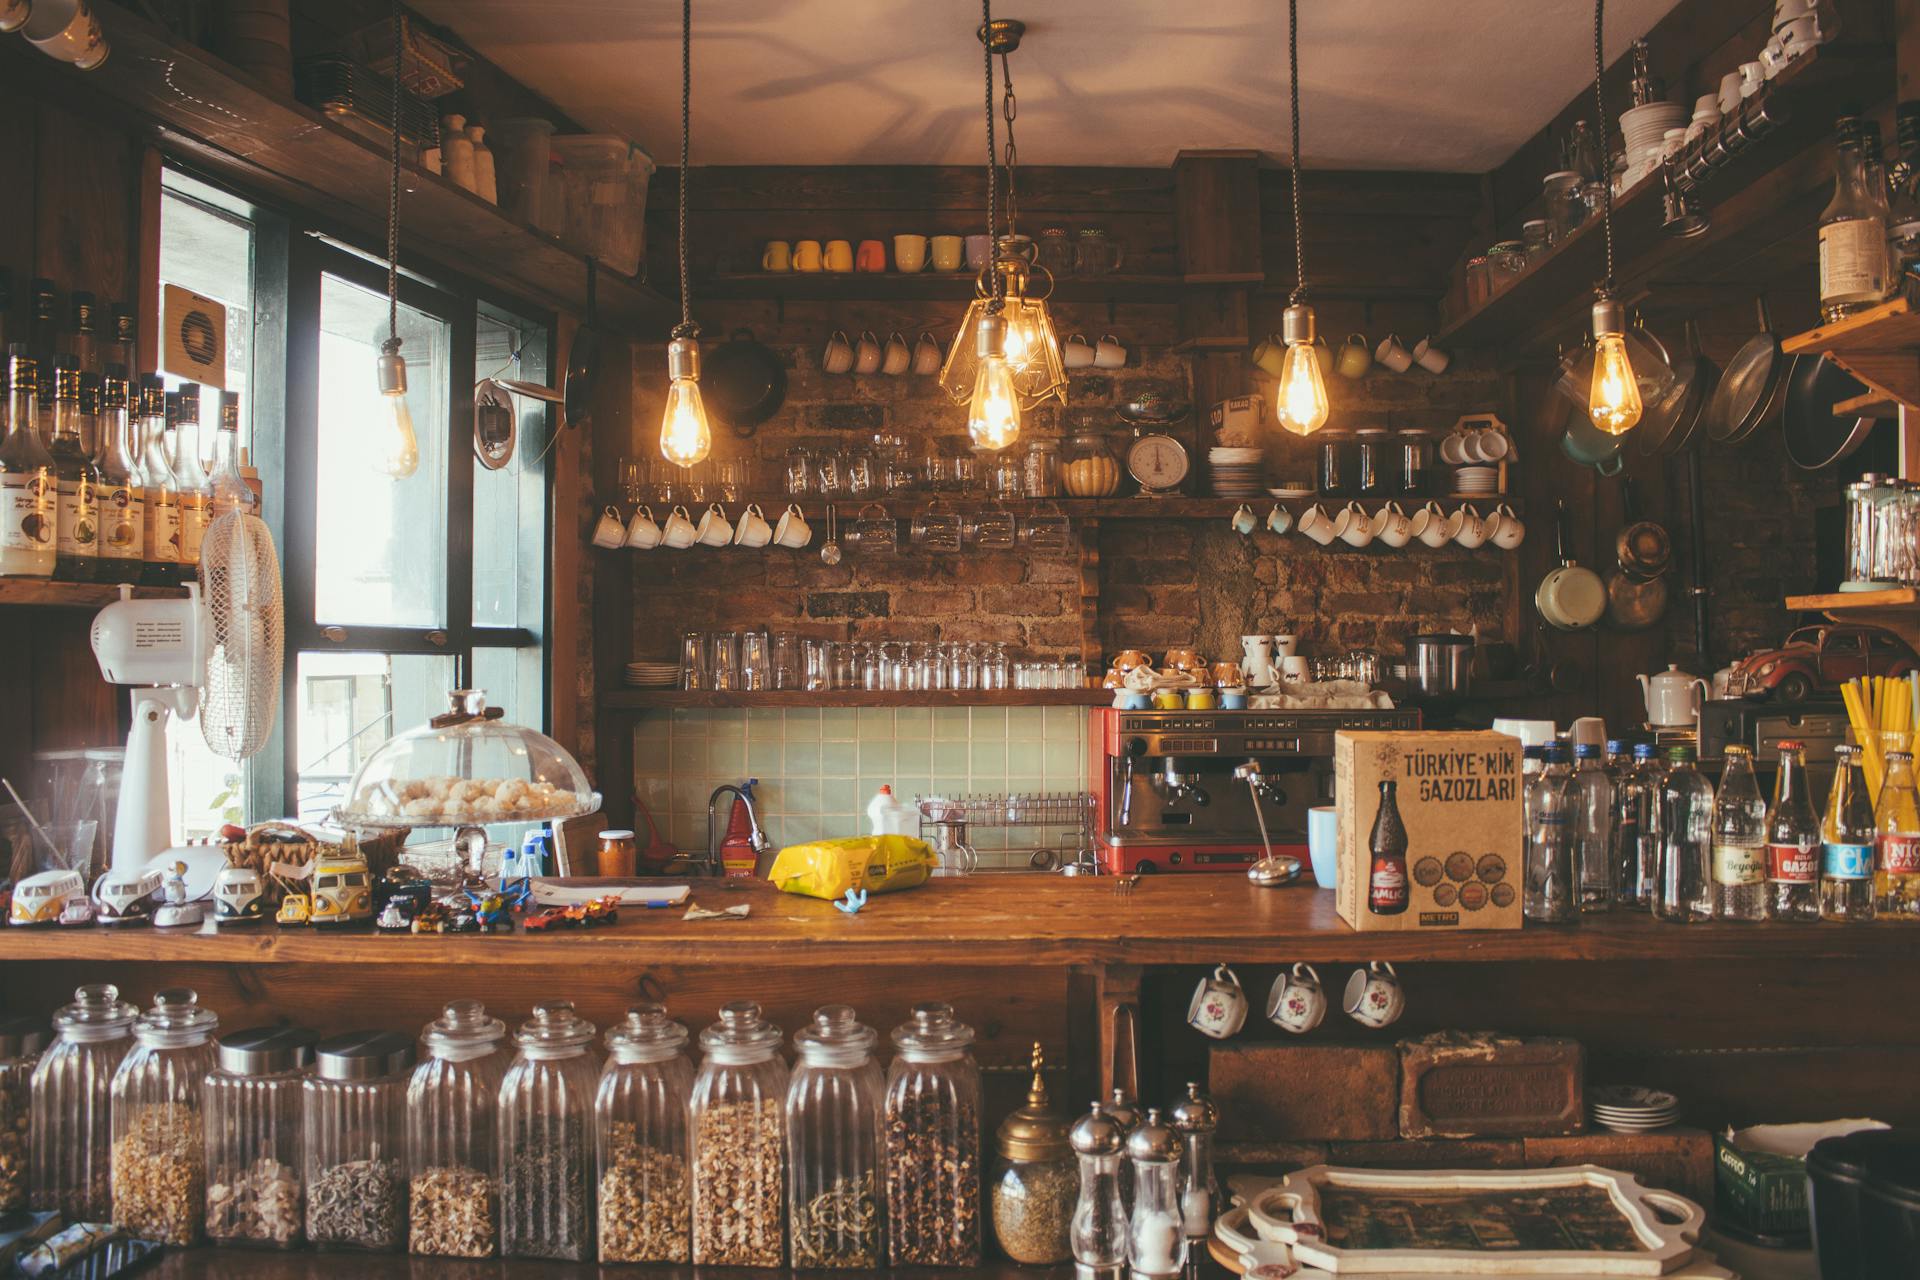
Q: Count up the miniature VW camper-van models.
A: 4